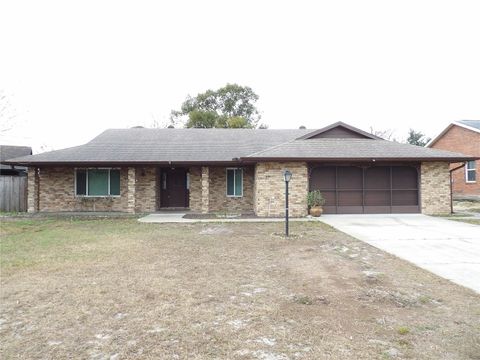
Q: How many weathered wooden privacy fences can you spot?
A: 1